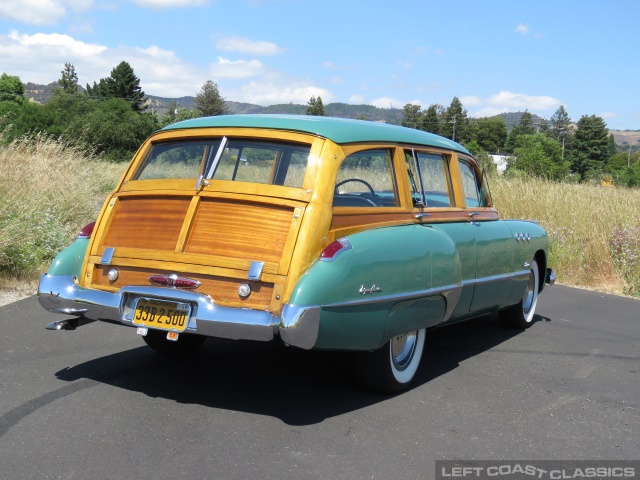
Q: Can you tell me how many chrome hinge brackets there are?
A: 2